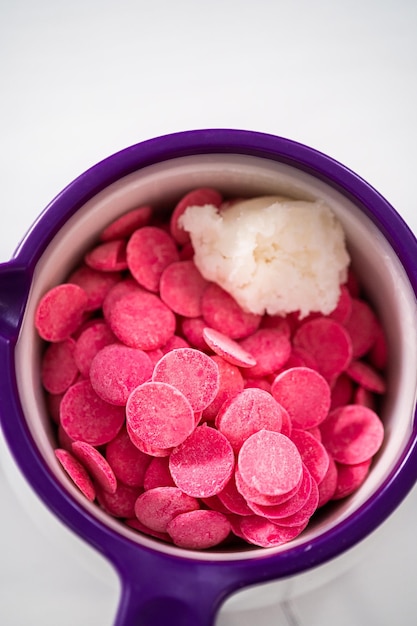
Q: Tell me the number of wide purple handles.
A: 1